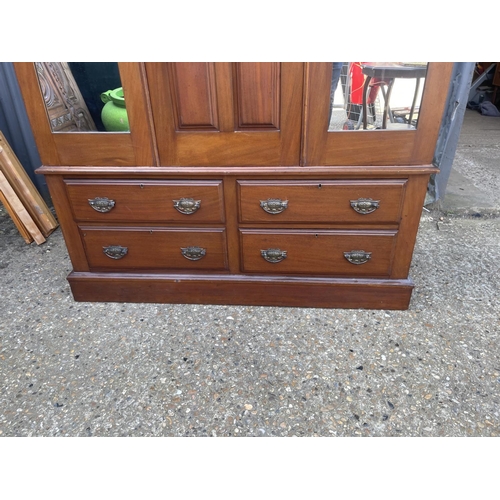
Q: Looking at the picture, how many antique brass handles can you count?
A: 8